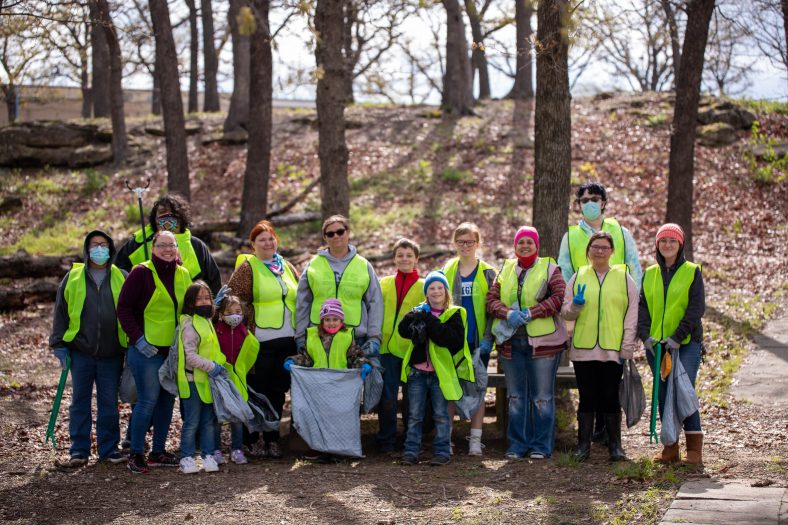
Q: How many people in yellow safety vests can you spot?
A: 15